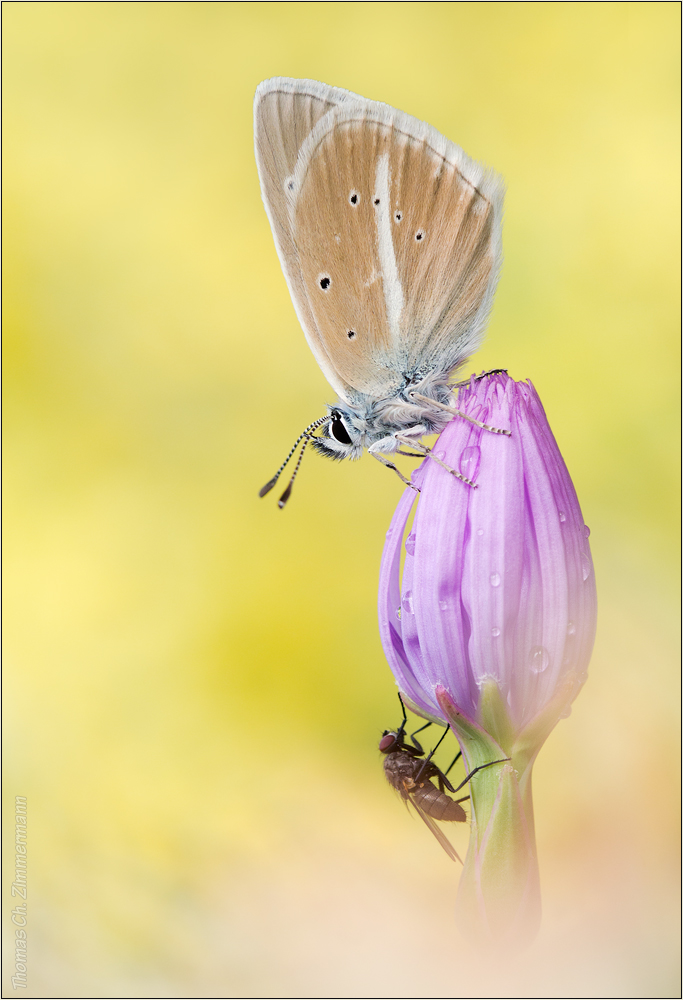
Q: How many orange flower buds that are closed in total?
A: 0